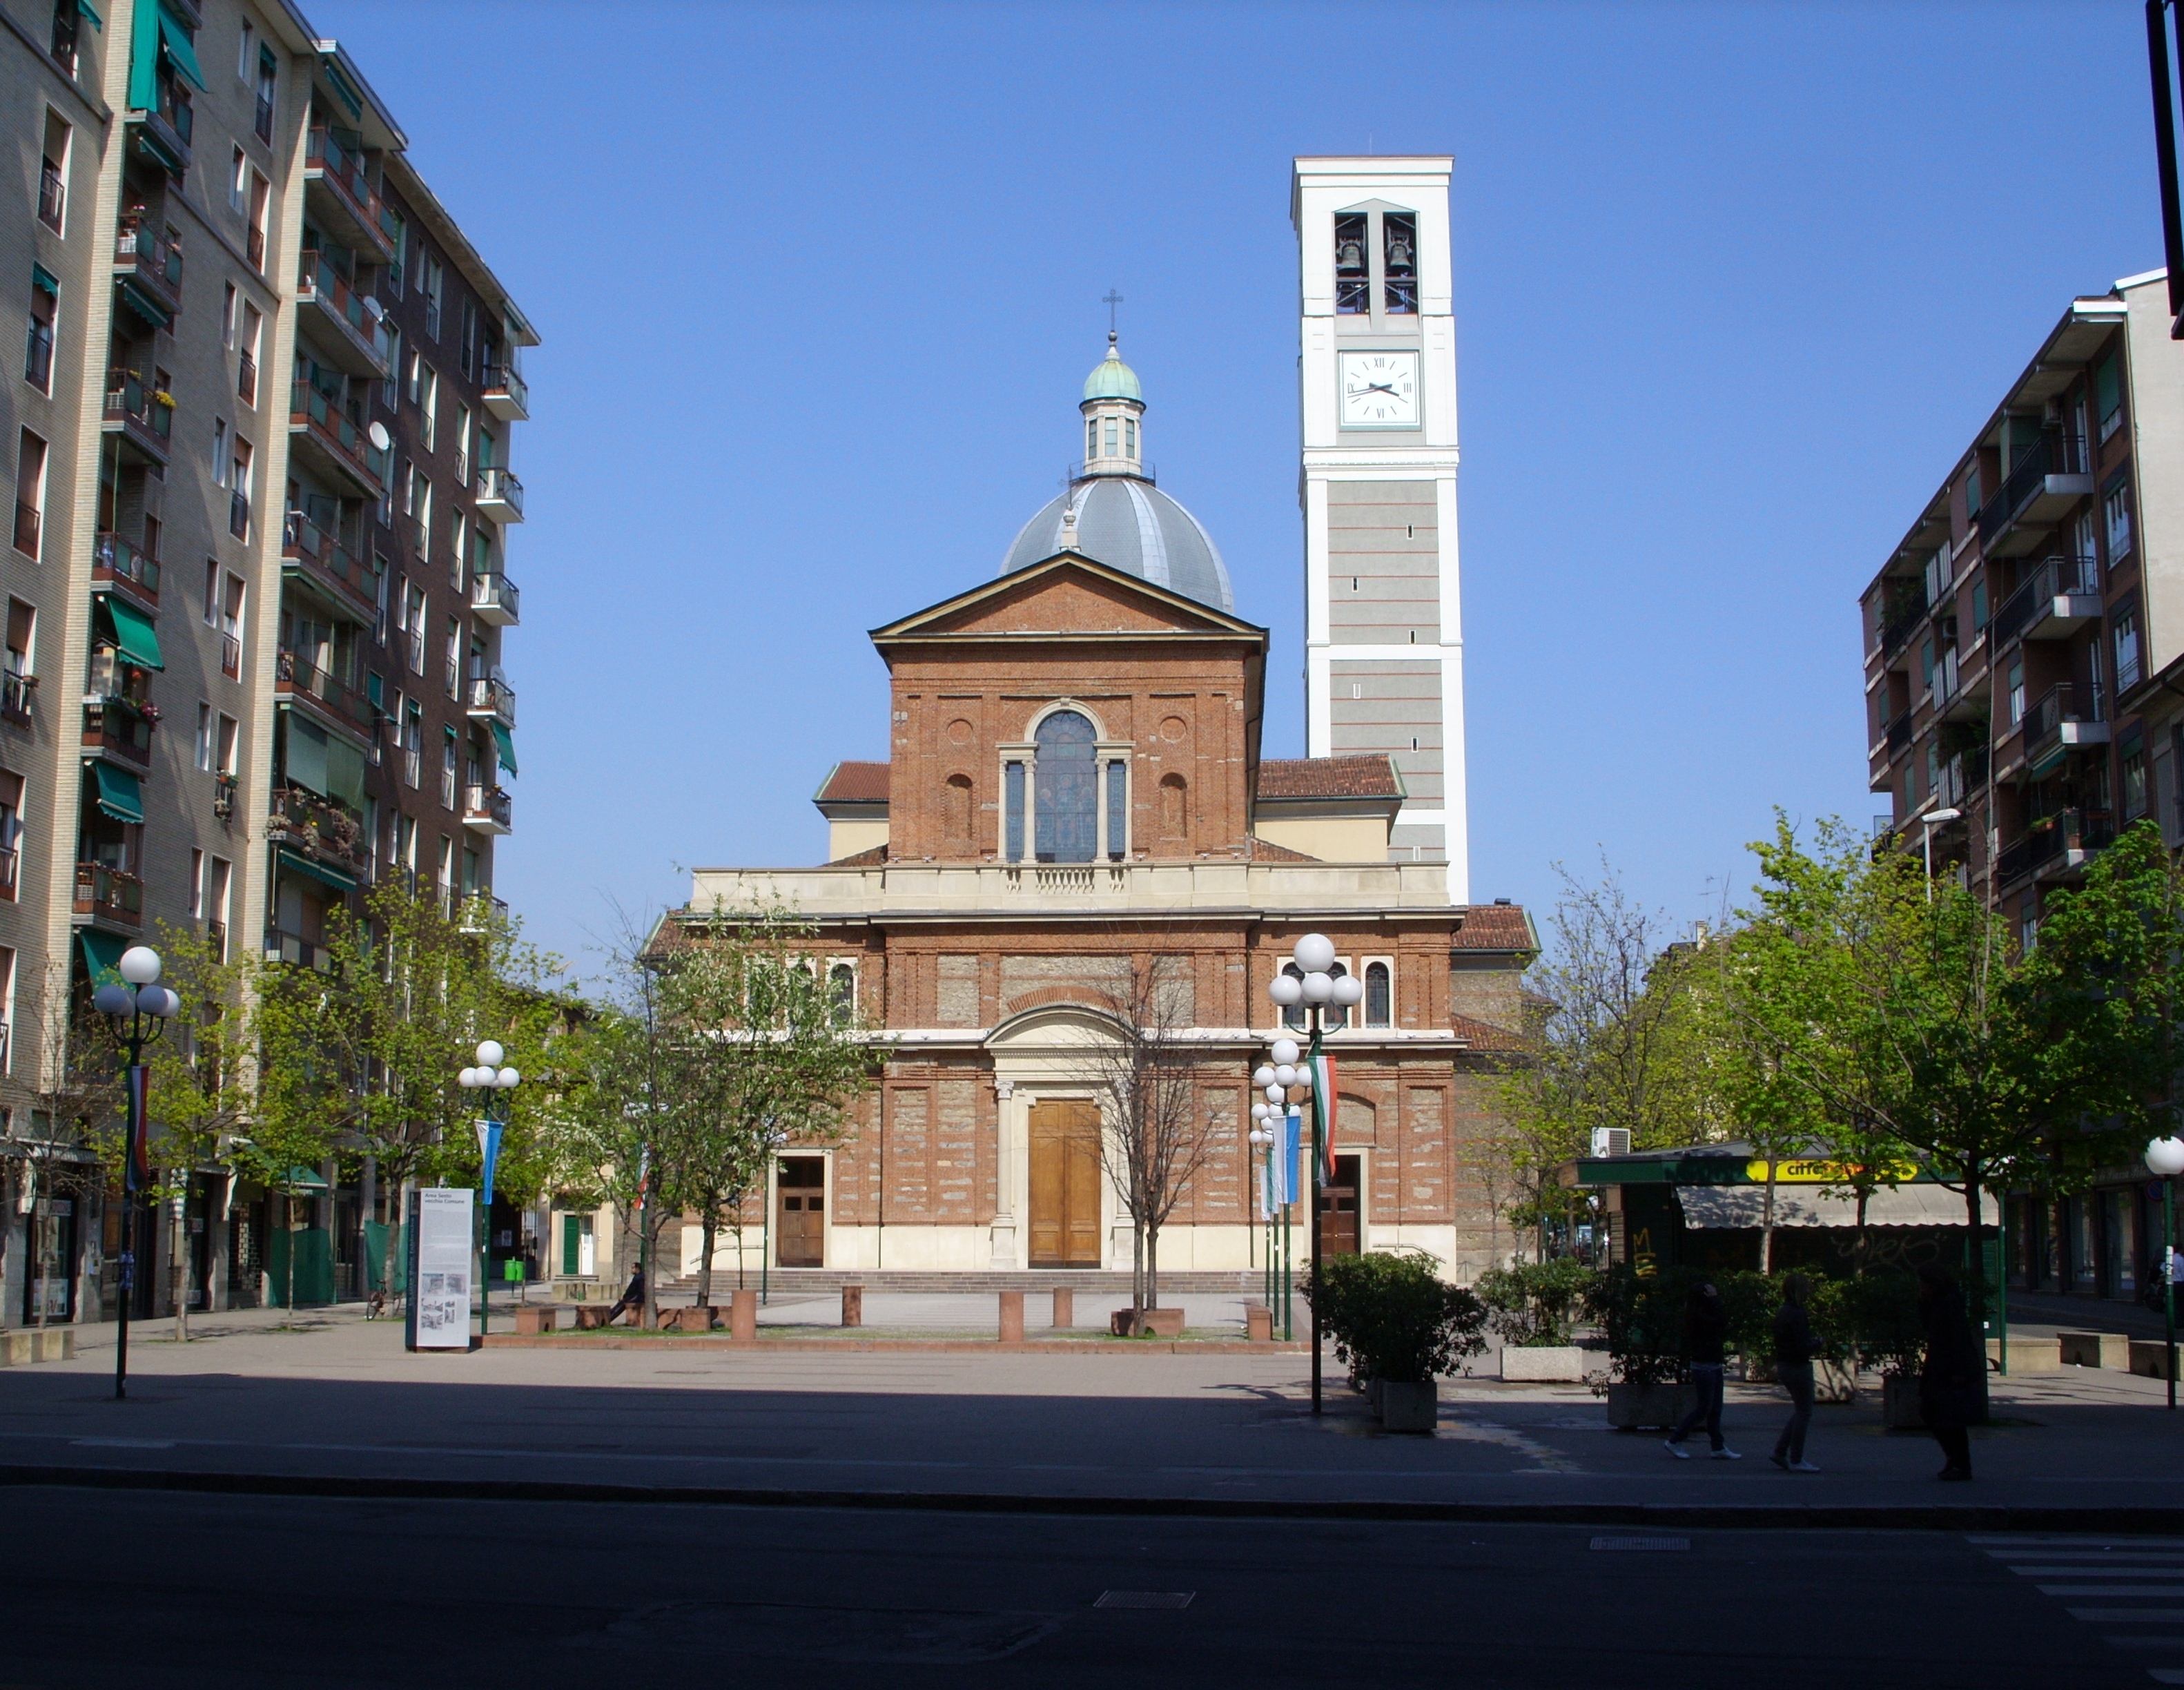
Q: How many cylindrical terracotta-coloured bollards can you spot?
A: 4